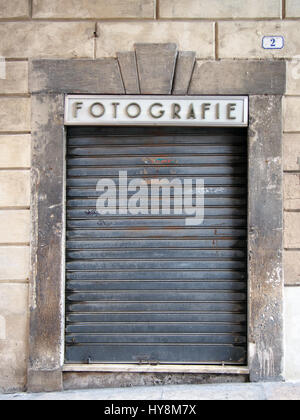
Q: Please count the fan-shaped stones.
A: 3